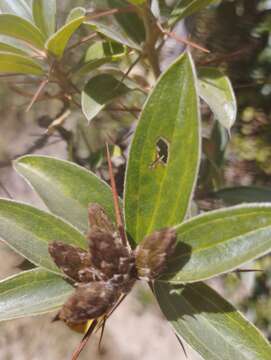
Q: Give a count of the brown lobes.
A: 5